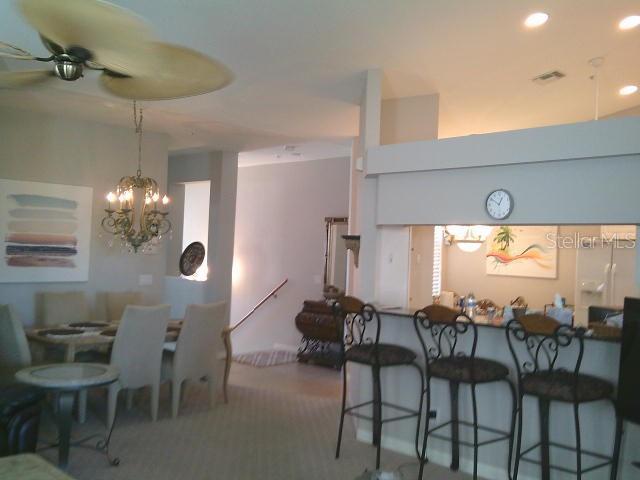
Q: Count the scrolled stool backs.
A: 3